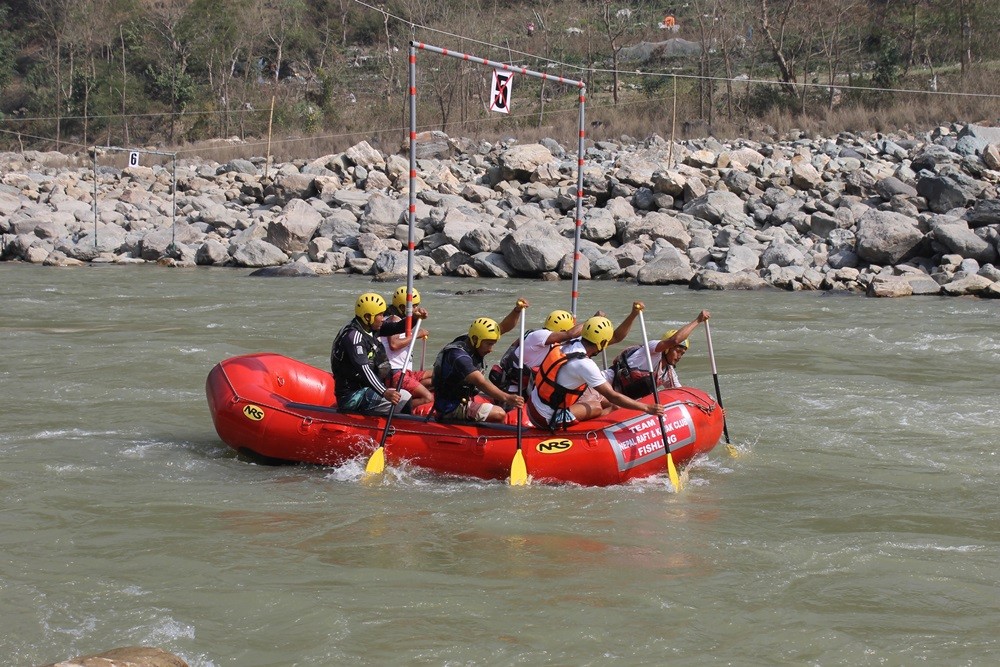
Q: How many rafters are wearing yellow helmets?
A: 6